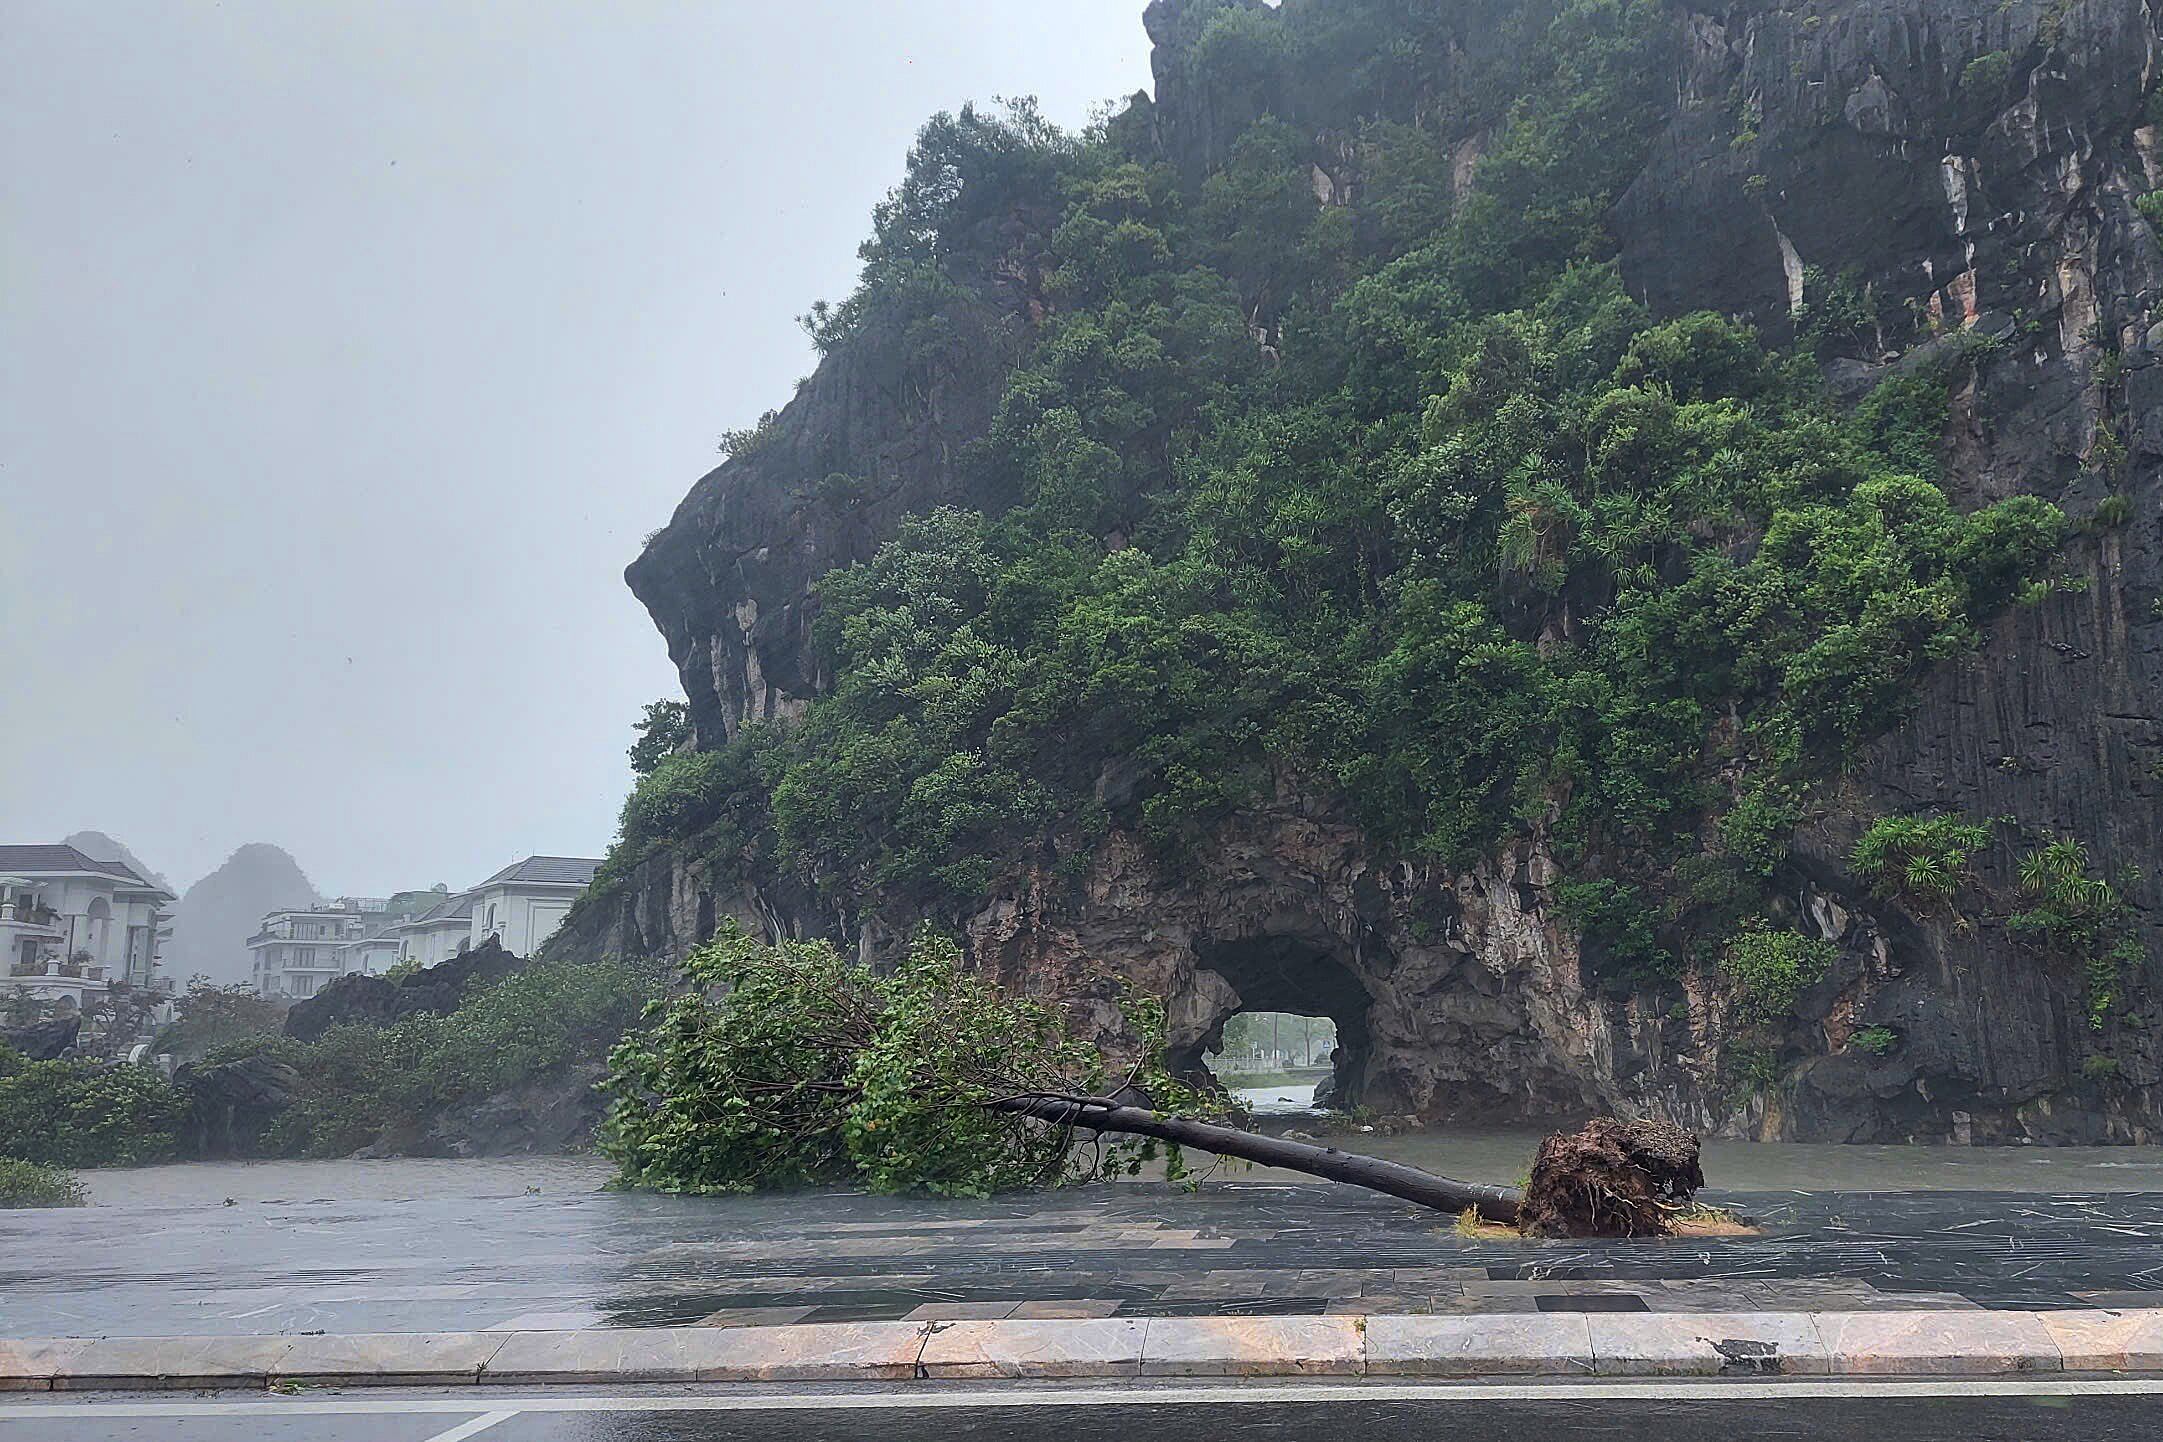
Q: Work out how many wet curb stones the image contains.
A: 11